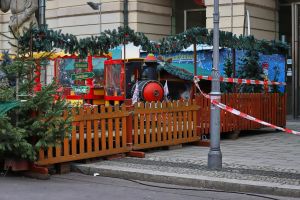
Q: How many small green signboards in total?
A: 3